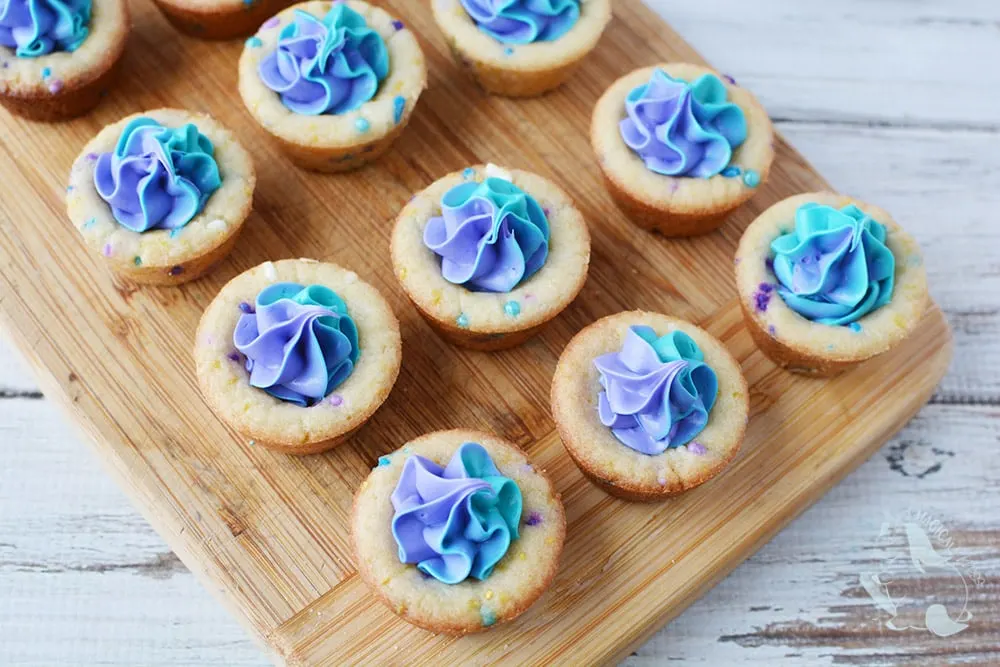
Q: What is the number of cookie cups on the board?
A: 11